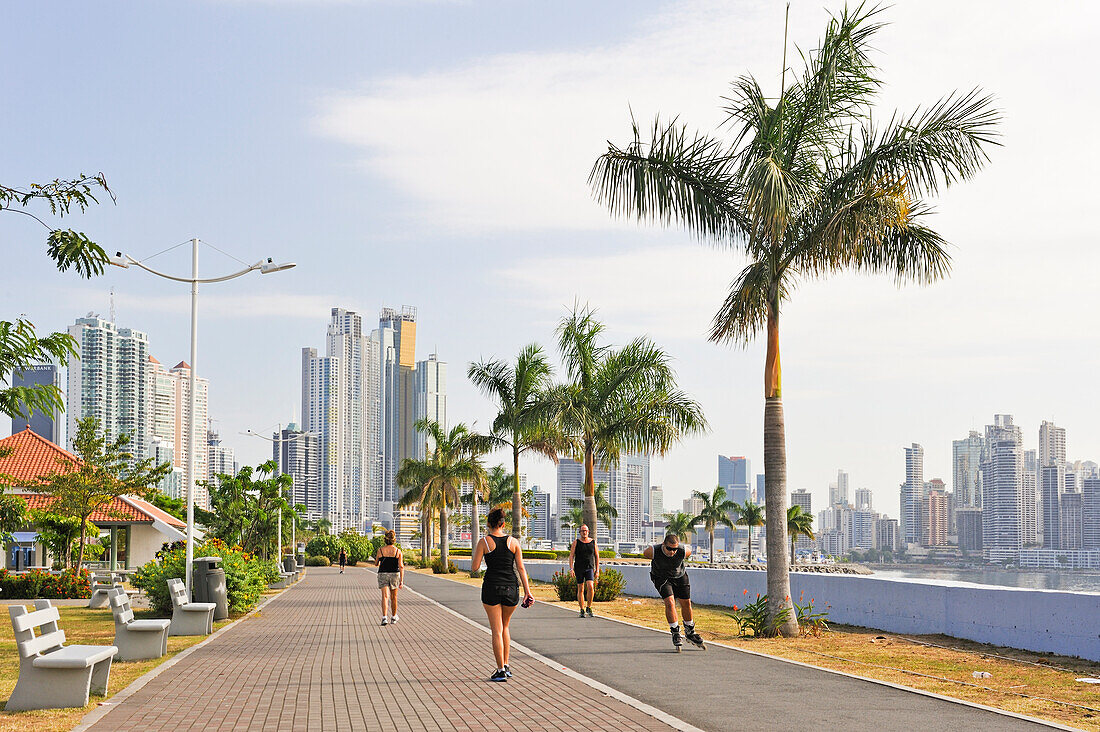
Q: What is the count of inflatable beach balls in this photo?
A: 0